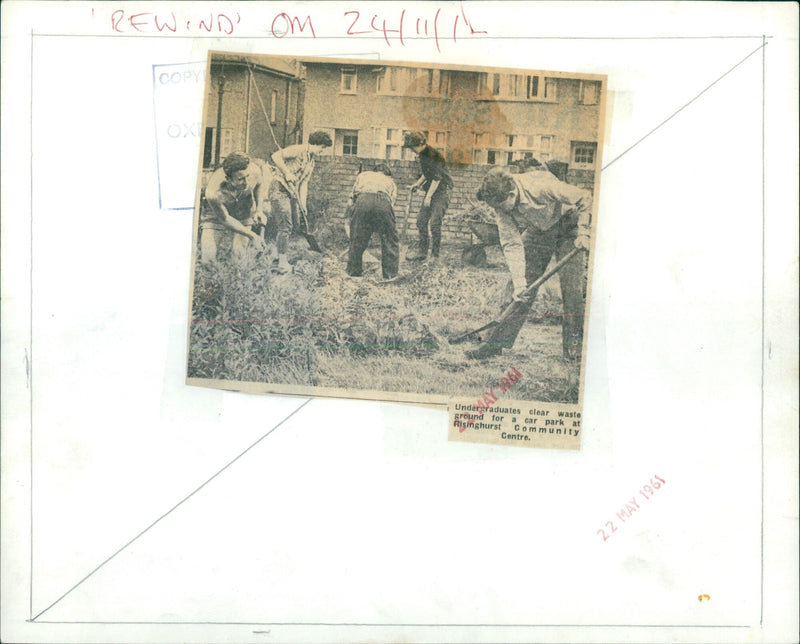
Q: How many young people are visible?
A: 5